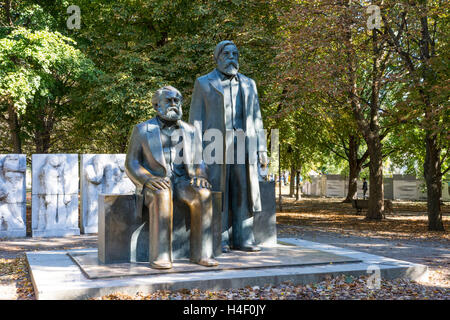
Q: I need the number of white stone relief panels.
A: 3